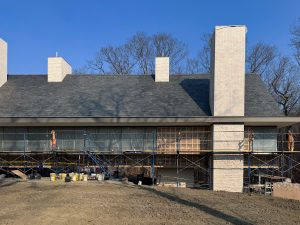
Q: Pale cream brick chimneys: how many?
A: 4